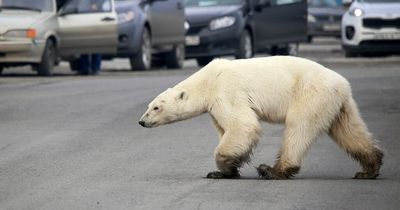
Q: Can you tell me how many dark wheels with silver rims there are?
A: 4